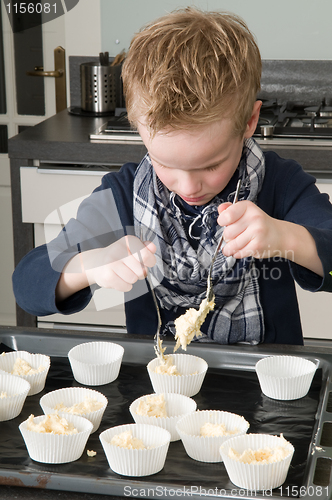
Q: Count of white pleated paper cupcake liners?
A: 11